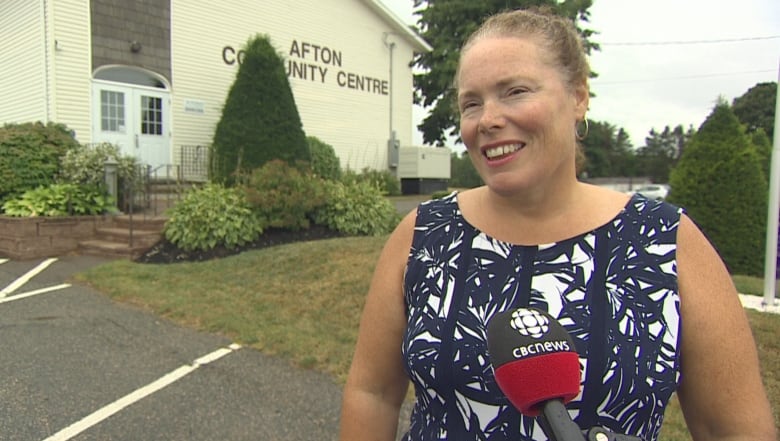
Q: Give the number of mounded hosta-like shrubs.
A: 3